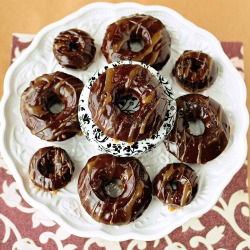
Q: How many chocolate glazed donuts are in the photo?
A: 9